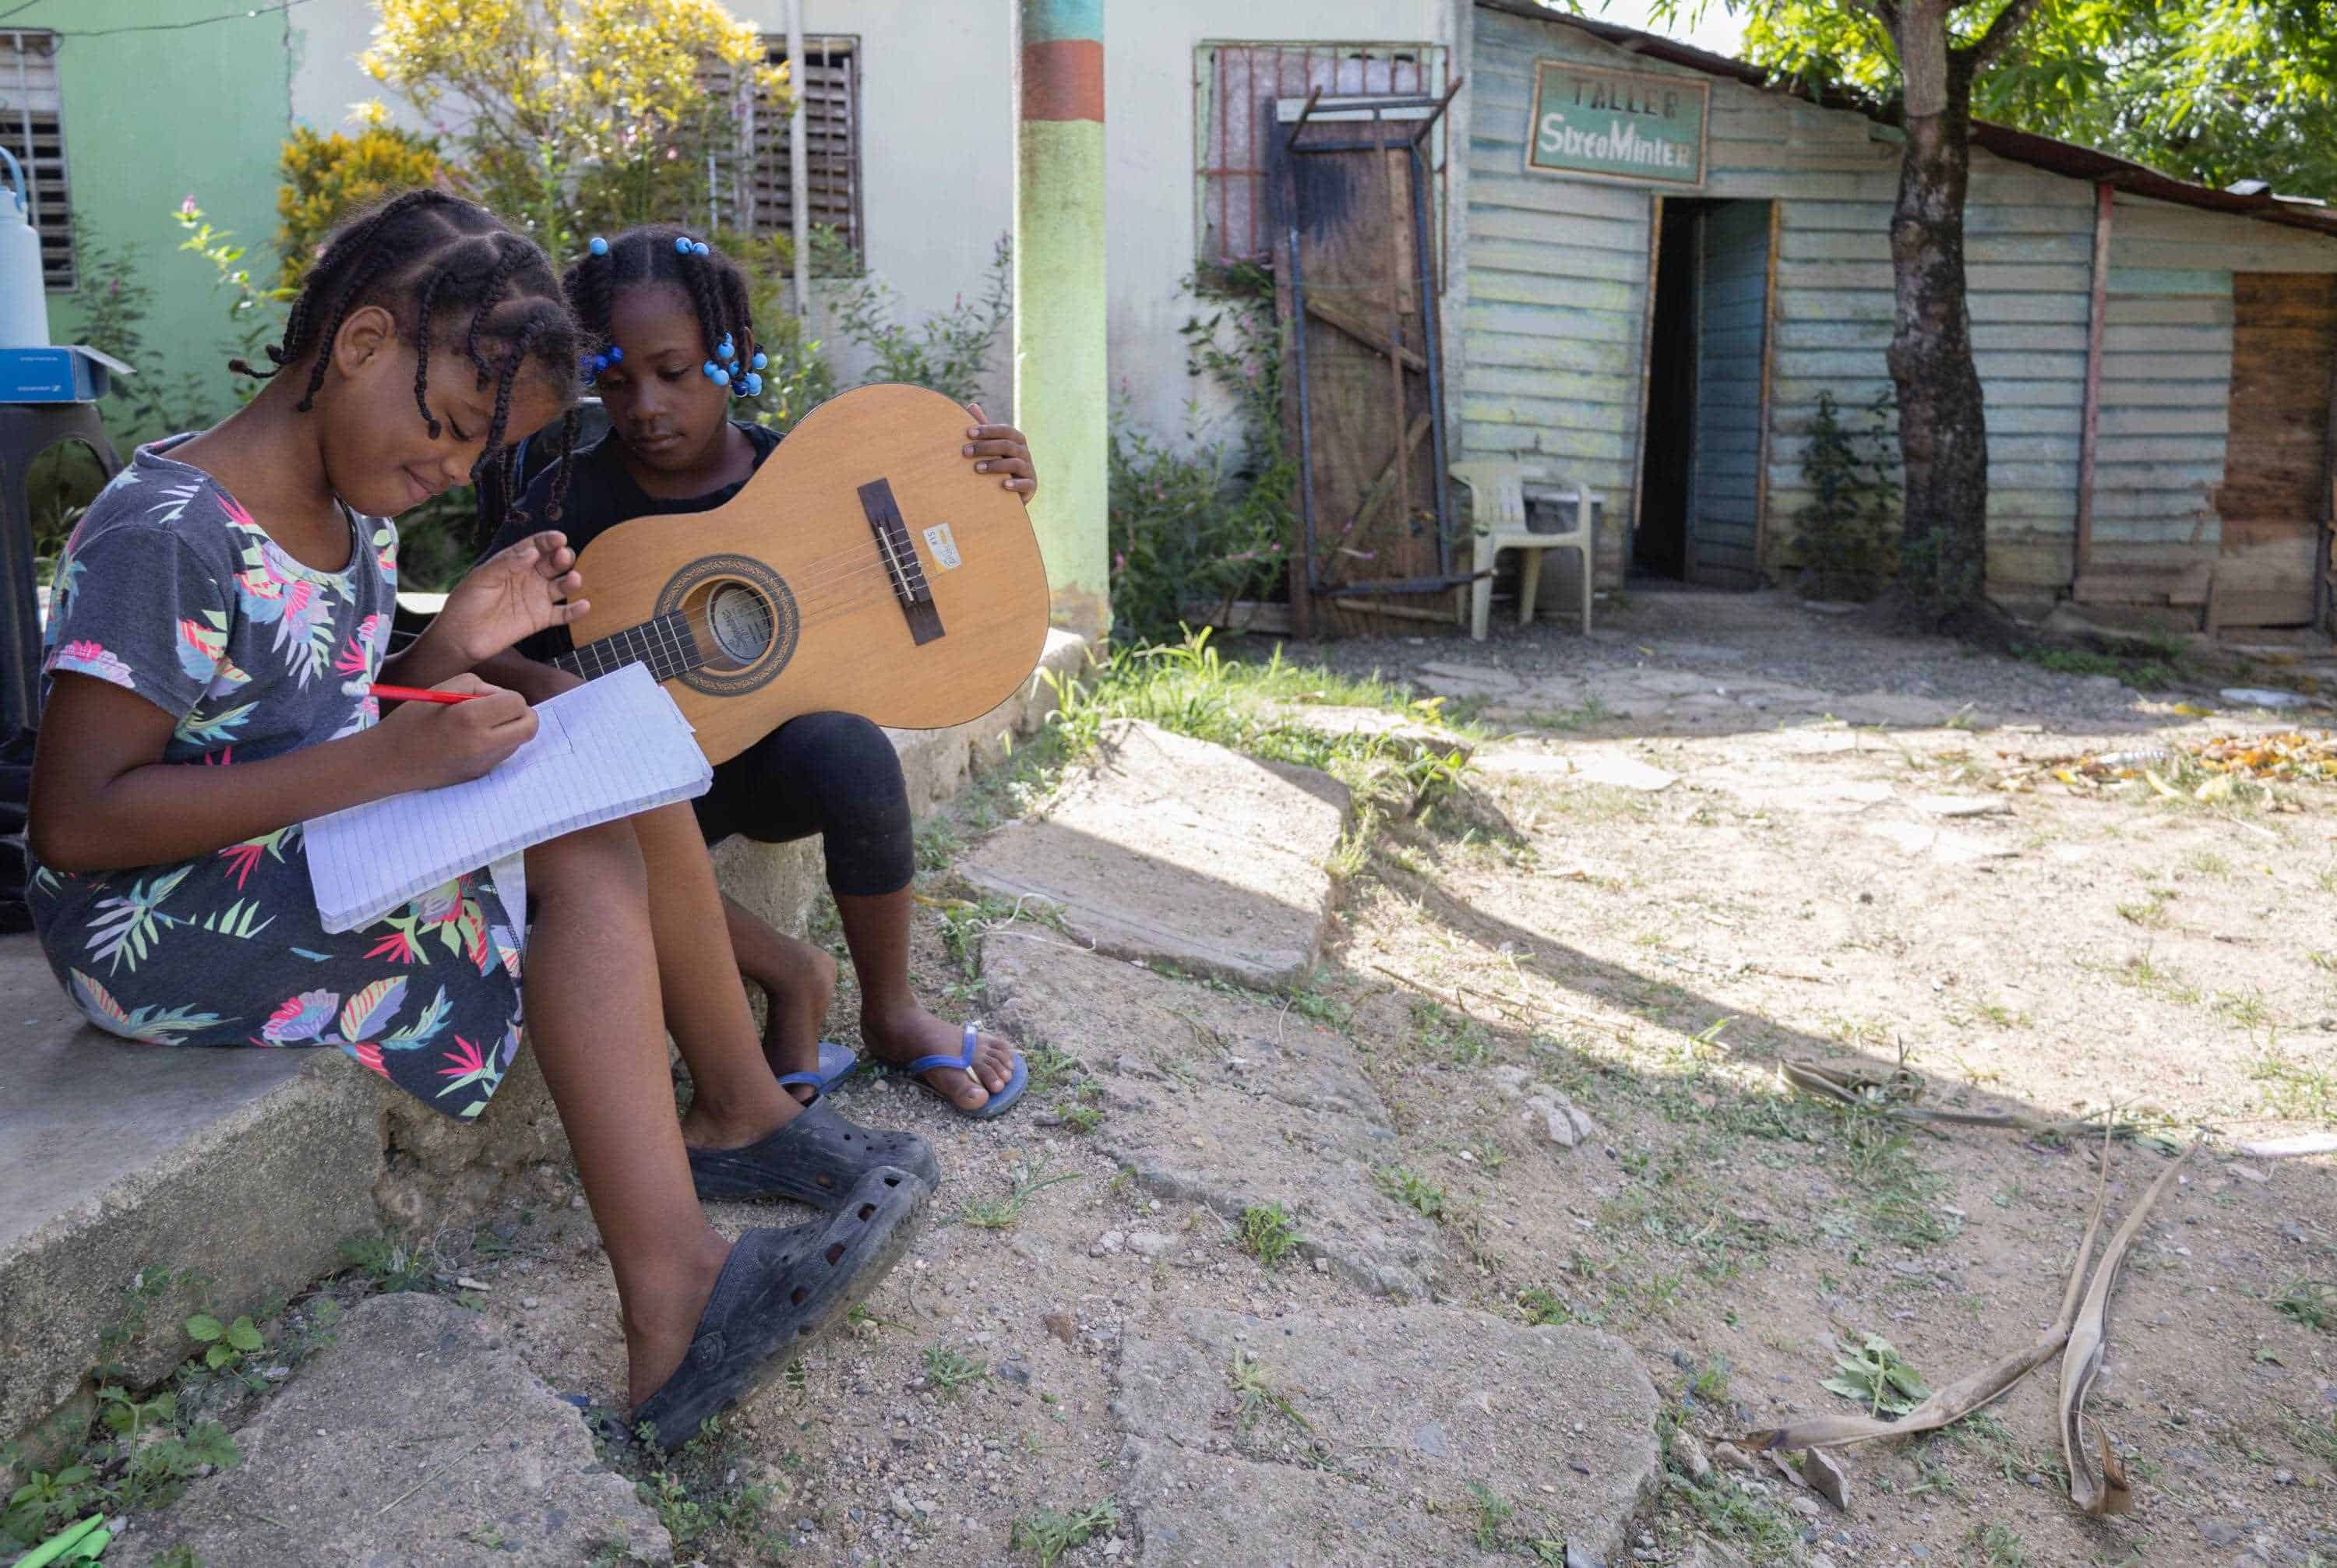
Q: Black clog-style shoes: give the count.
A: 2